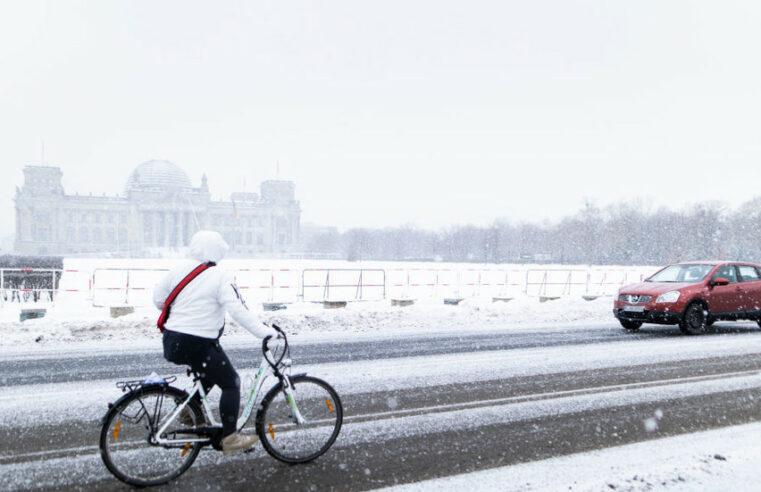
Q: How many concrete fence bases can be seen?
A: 9